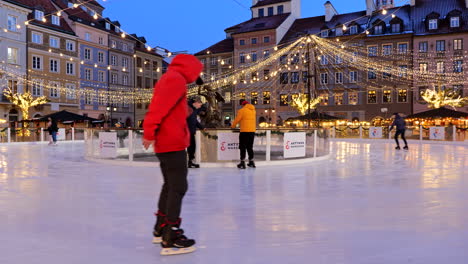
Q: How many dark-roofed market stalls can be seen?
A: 3